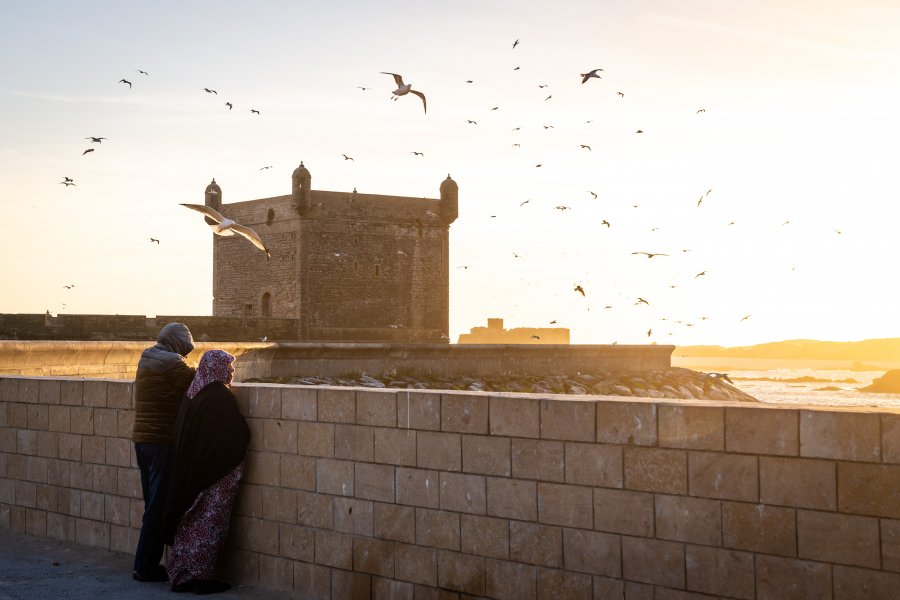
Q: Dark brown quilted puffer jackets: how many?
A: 1